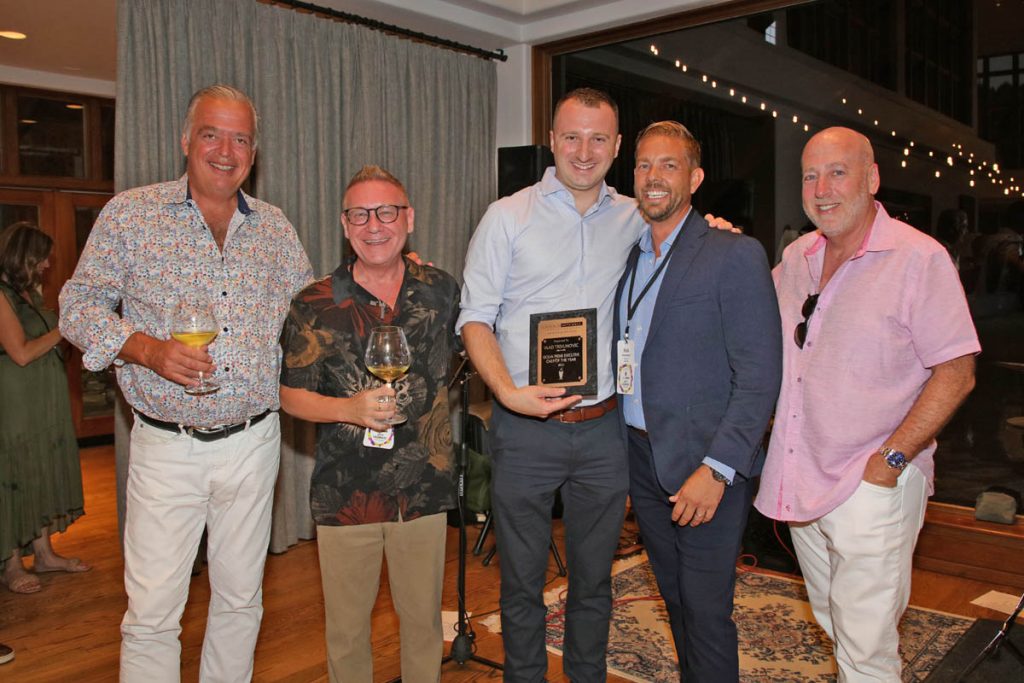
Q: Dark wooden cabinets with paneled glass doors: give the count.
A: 1